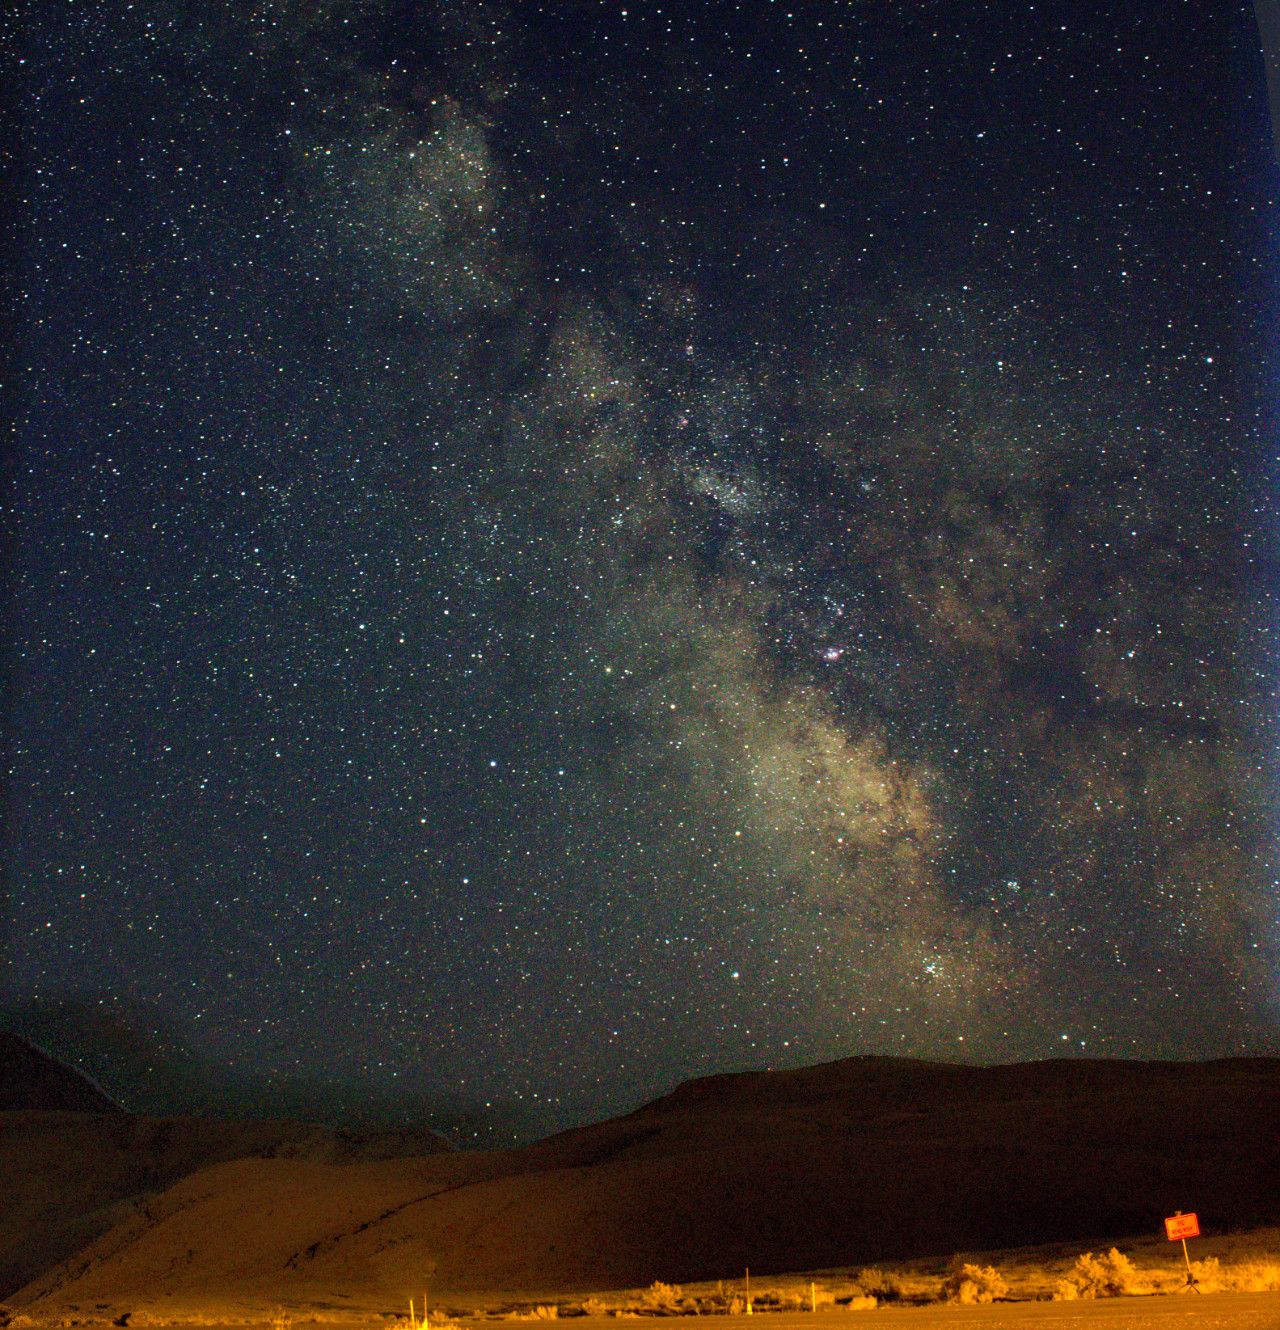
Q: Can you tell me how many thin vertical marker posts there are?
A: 4